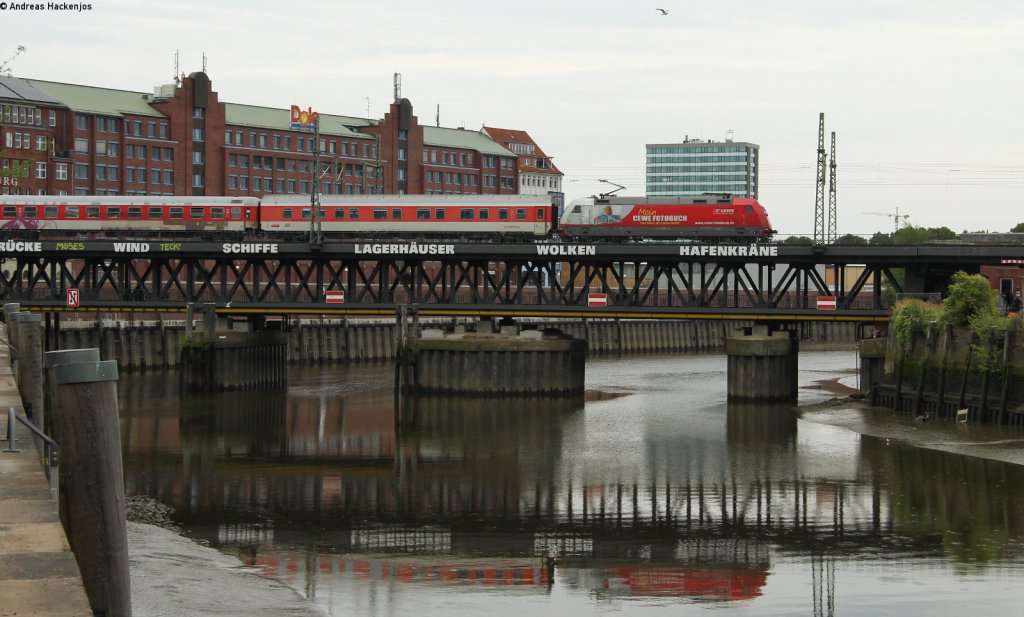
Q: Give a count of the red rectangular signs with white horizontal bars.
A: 3